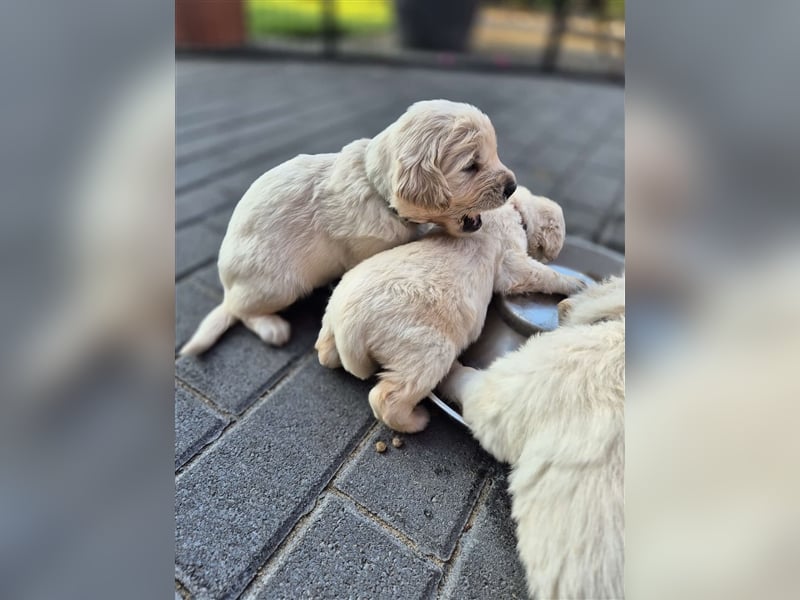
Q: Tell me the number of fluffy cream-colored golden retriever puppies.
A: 3